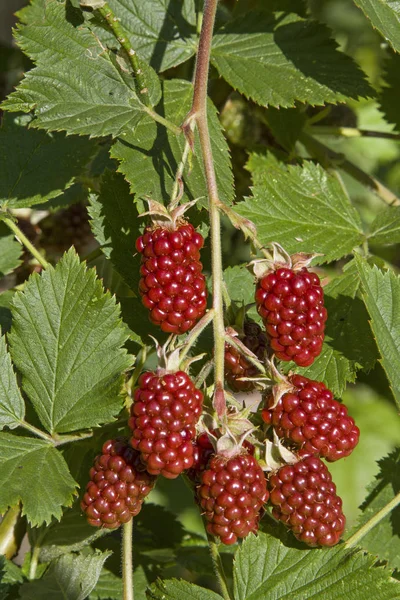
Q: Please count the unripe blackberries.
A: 9